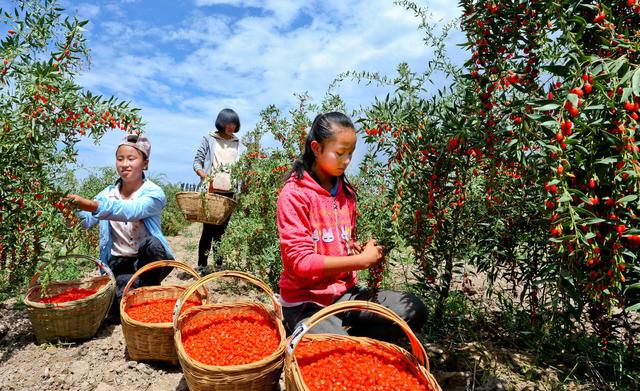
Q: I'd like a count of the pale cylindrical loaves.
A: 0